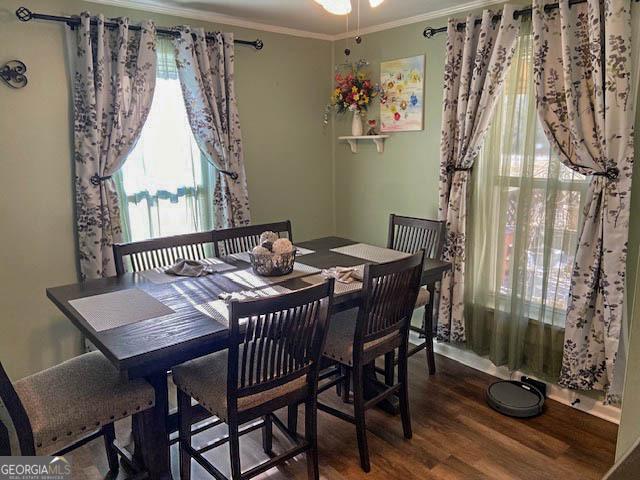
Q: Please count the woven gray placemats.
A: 7